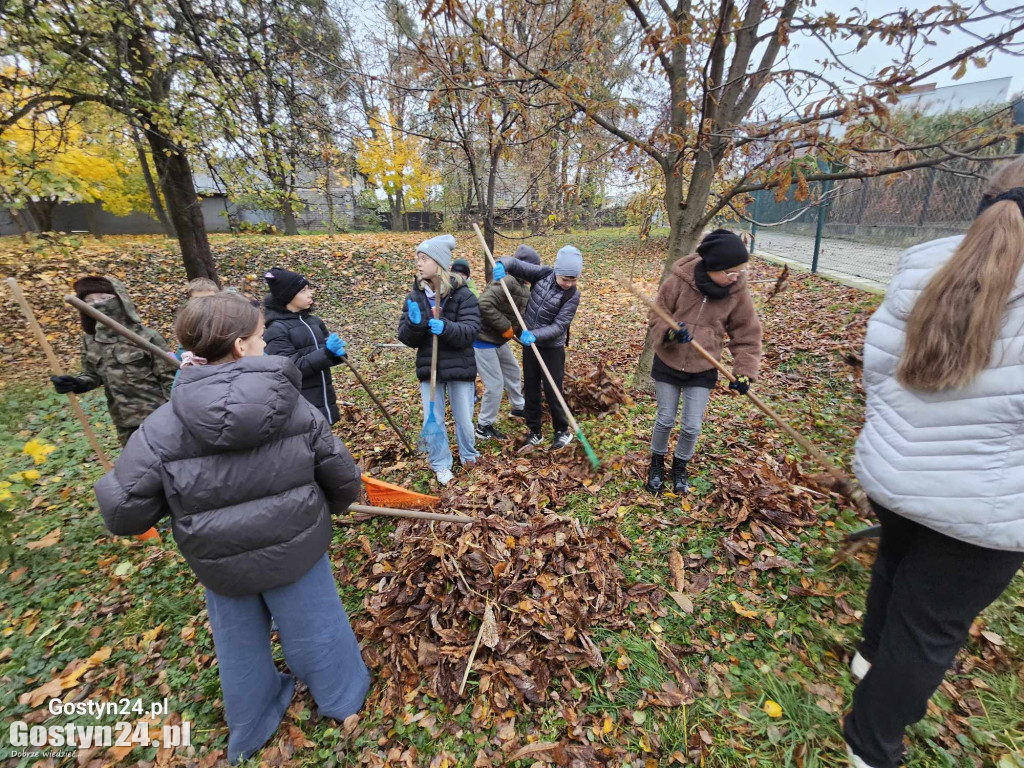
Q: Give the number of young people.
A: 10